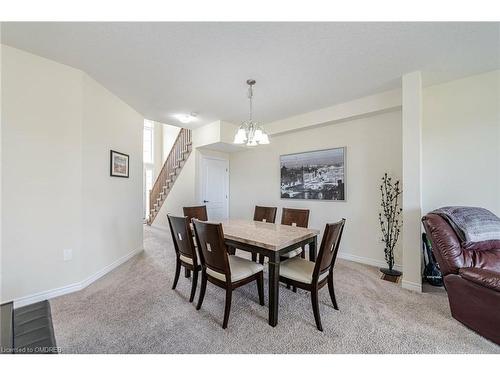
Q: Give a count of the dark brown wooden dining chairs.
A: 6